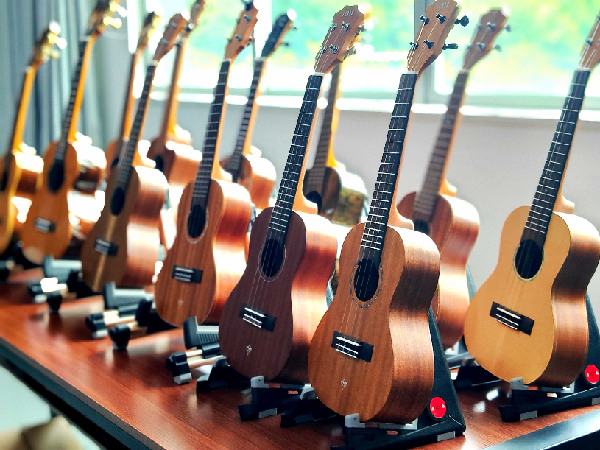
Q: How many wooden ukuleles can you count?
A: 12